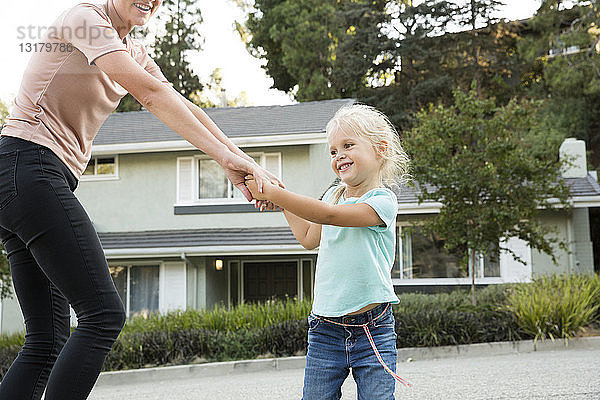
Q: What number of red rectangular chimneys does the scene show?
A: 0